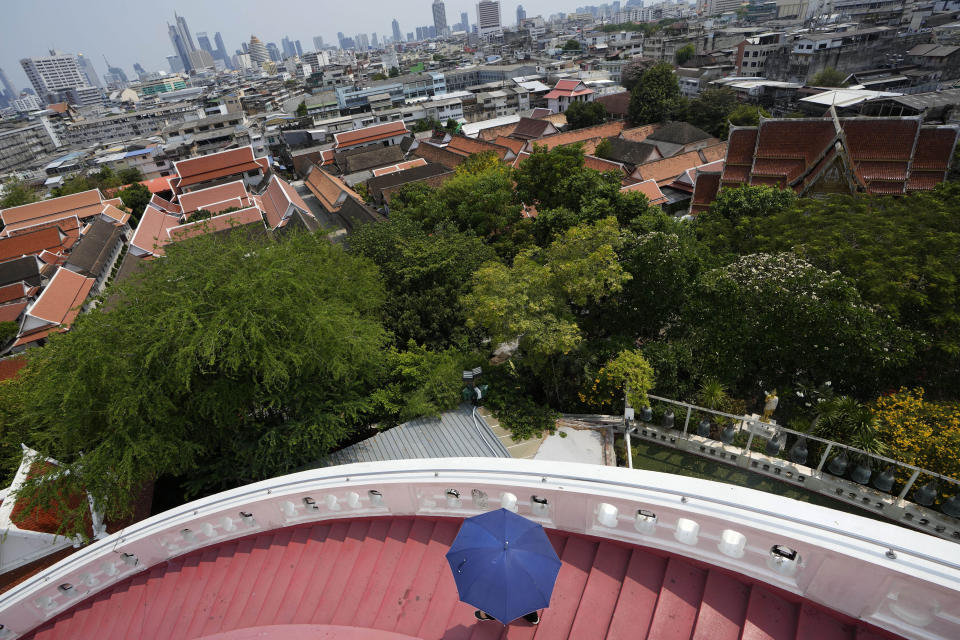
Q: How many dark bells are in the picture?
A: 11